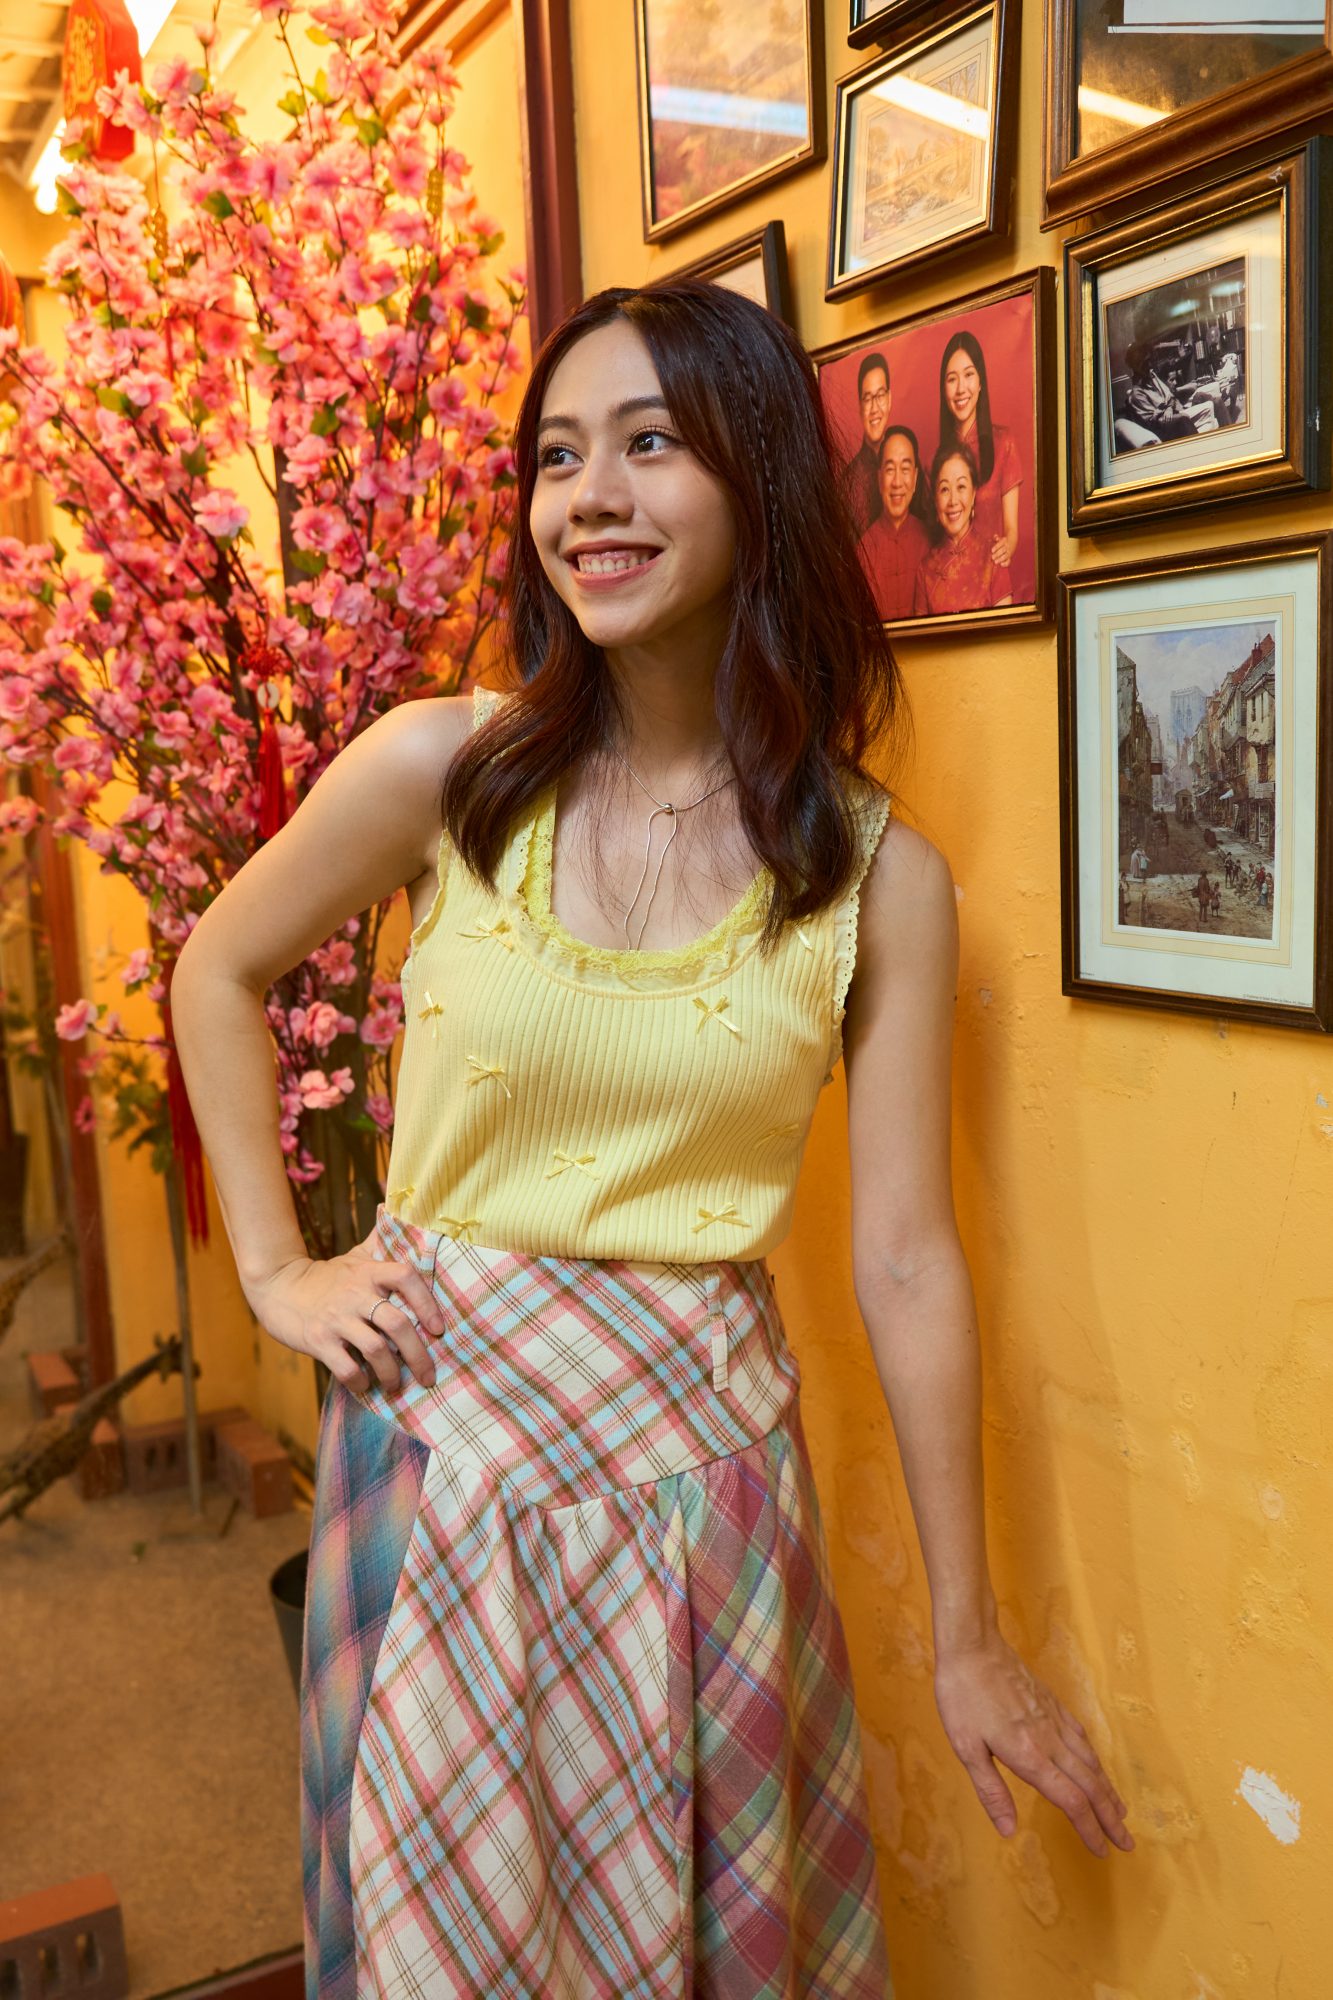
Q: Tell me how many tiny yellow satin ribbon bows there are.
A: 10